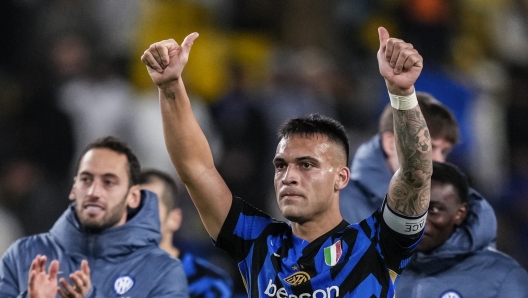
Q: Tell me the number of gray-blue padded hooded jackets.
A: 3